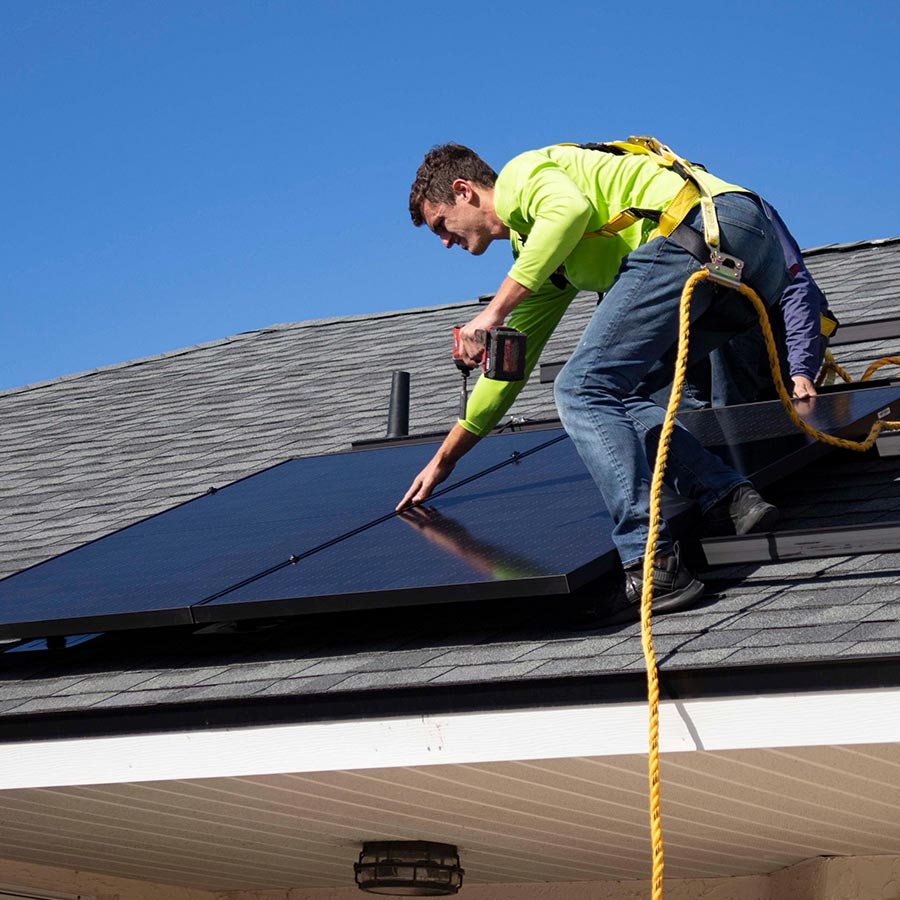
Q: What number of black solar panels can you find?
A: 3